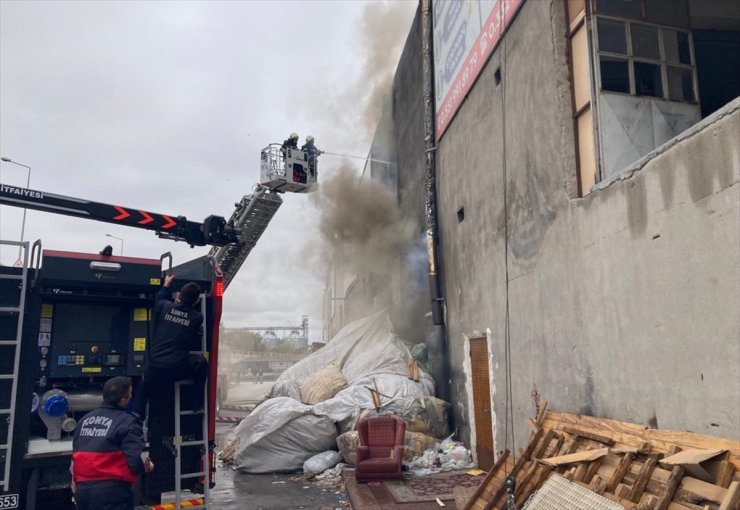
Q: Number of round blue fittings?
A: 1